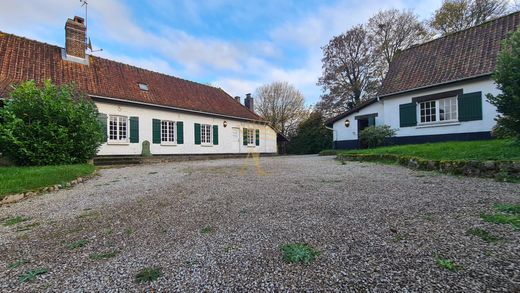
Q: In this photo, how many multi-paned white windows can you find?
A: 5